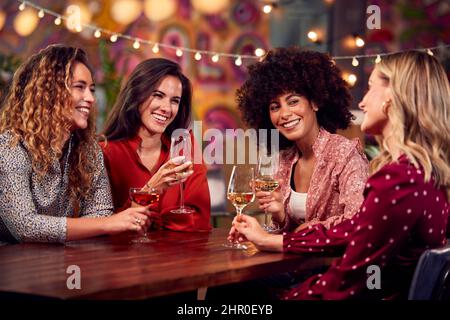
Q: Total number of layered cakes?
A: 0